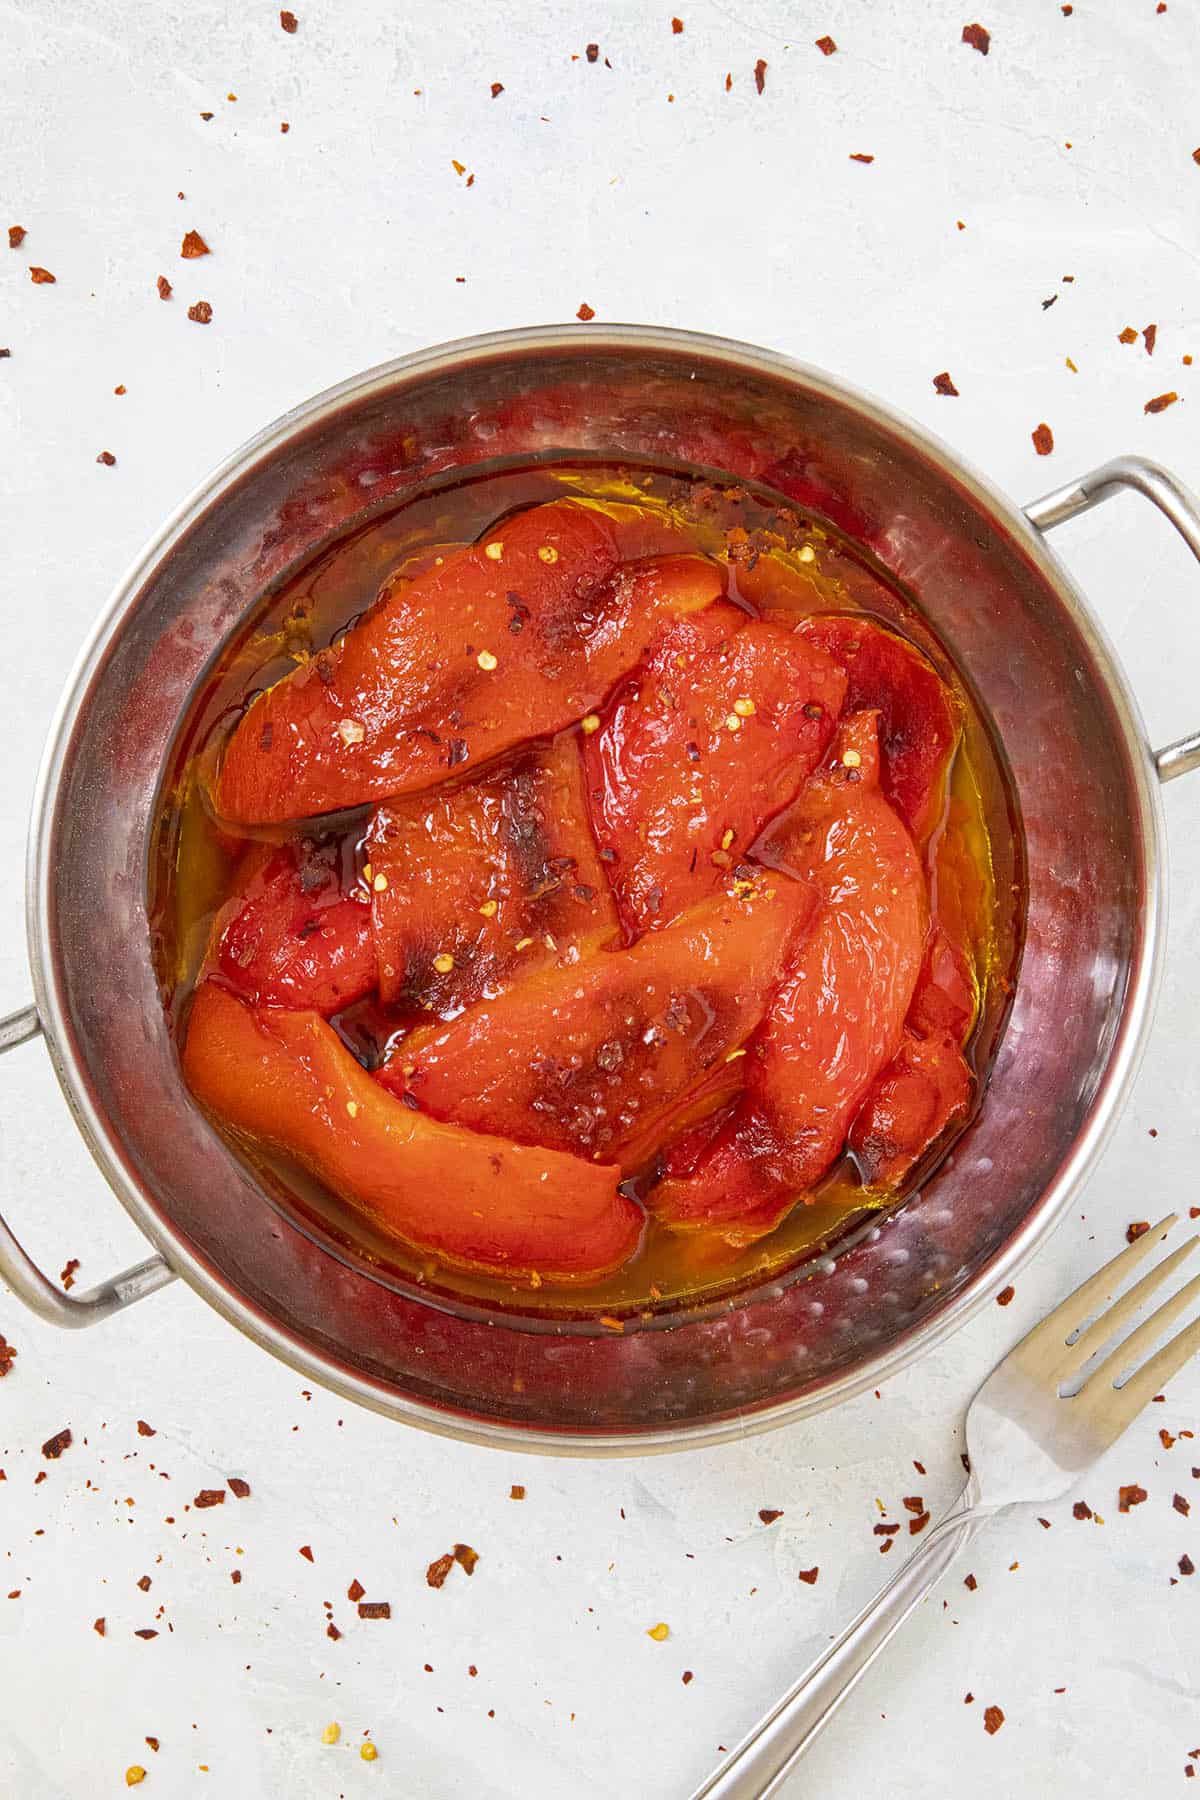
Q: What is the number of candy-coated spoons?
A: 0